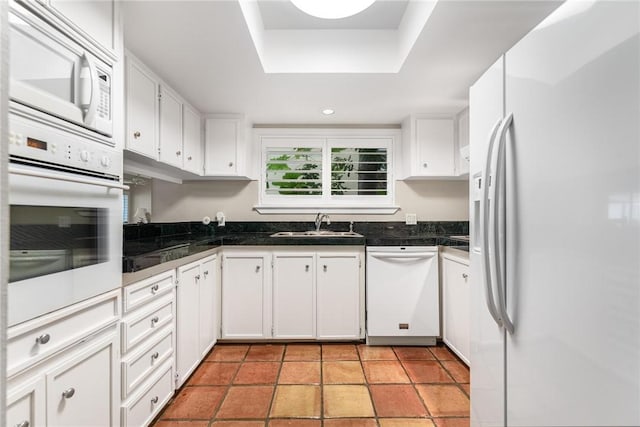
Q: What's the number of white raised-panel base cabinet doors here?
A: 8